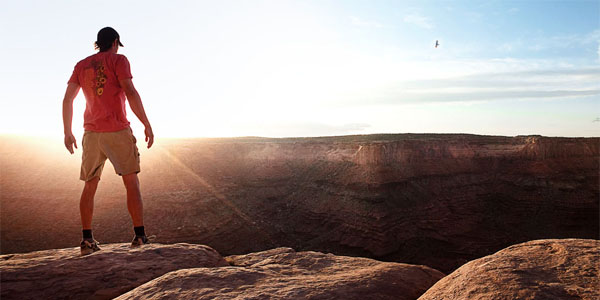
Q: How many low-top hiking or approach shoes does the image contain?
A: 2